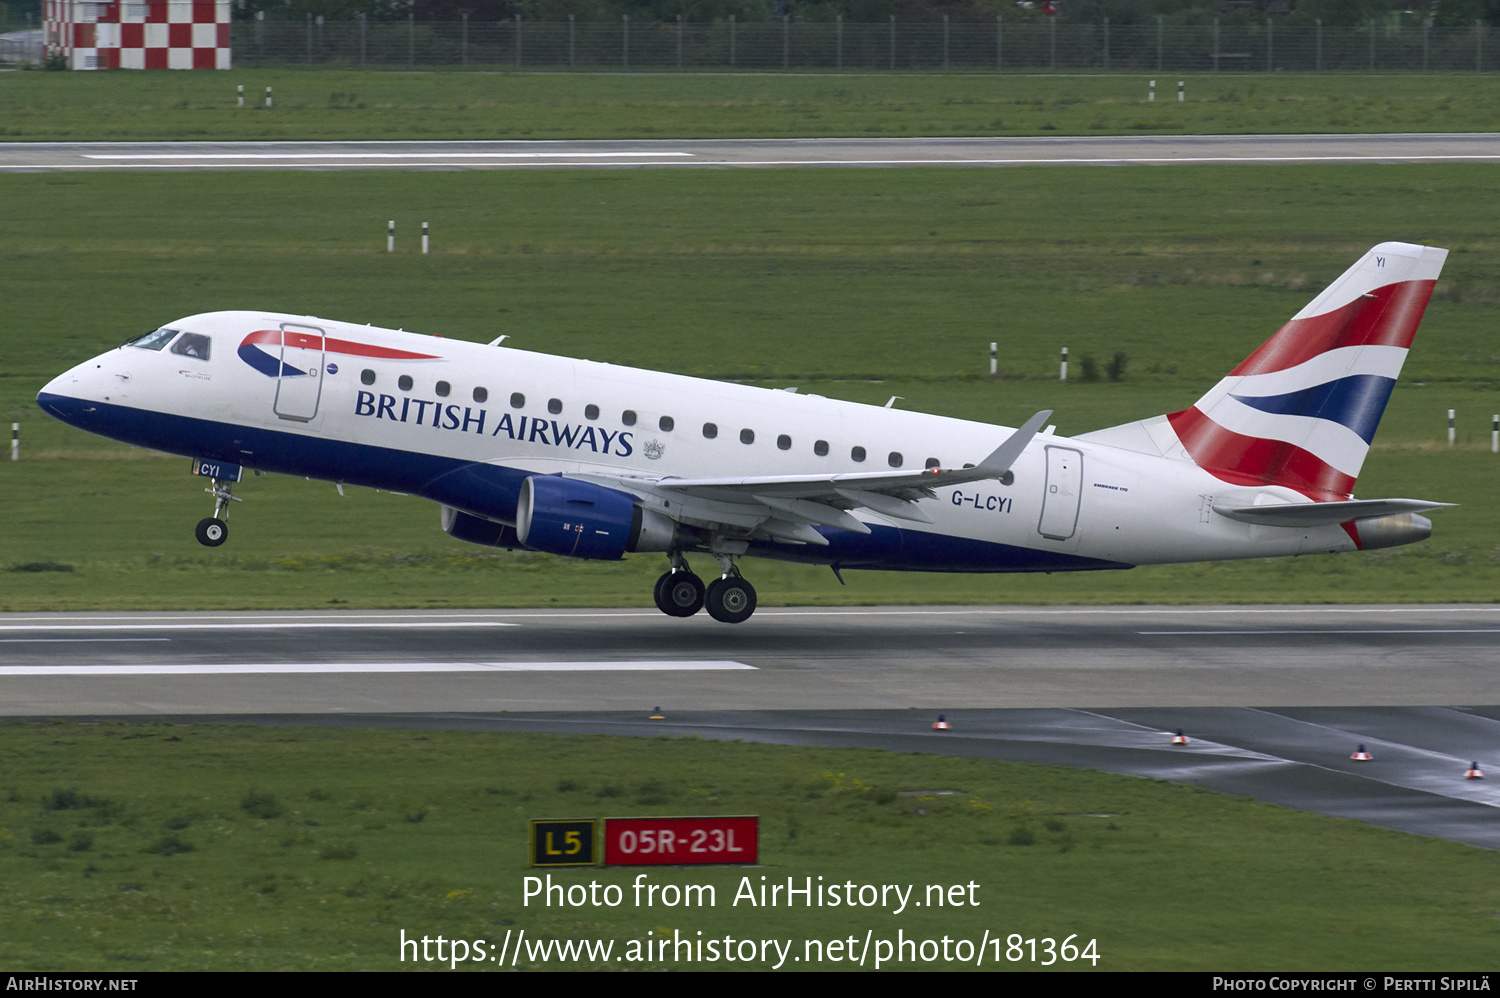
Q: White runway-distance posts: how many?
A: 11